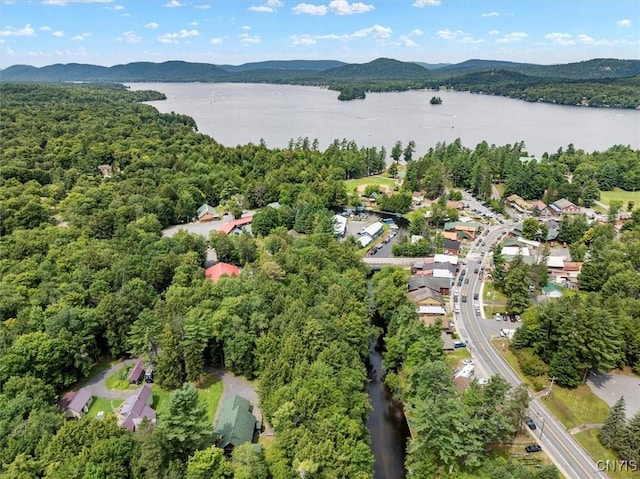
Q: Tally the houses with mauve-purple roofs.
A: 3